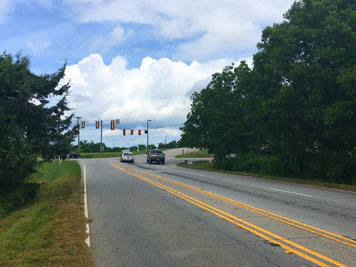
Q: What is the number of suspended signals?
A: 6